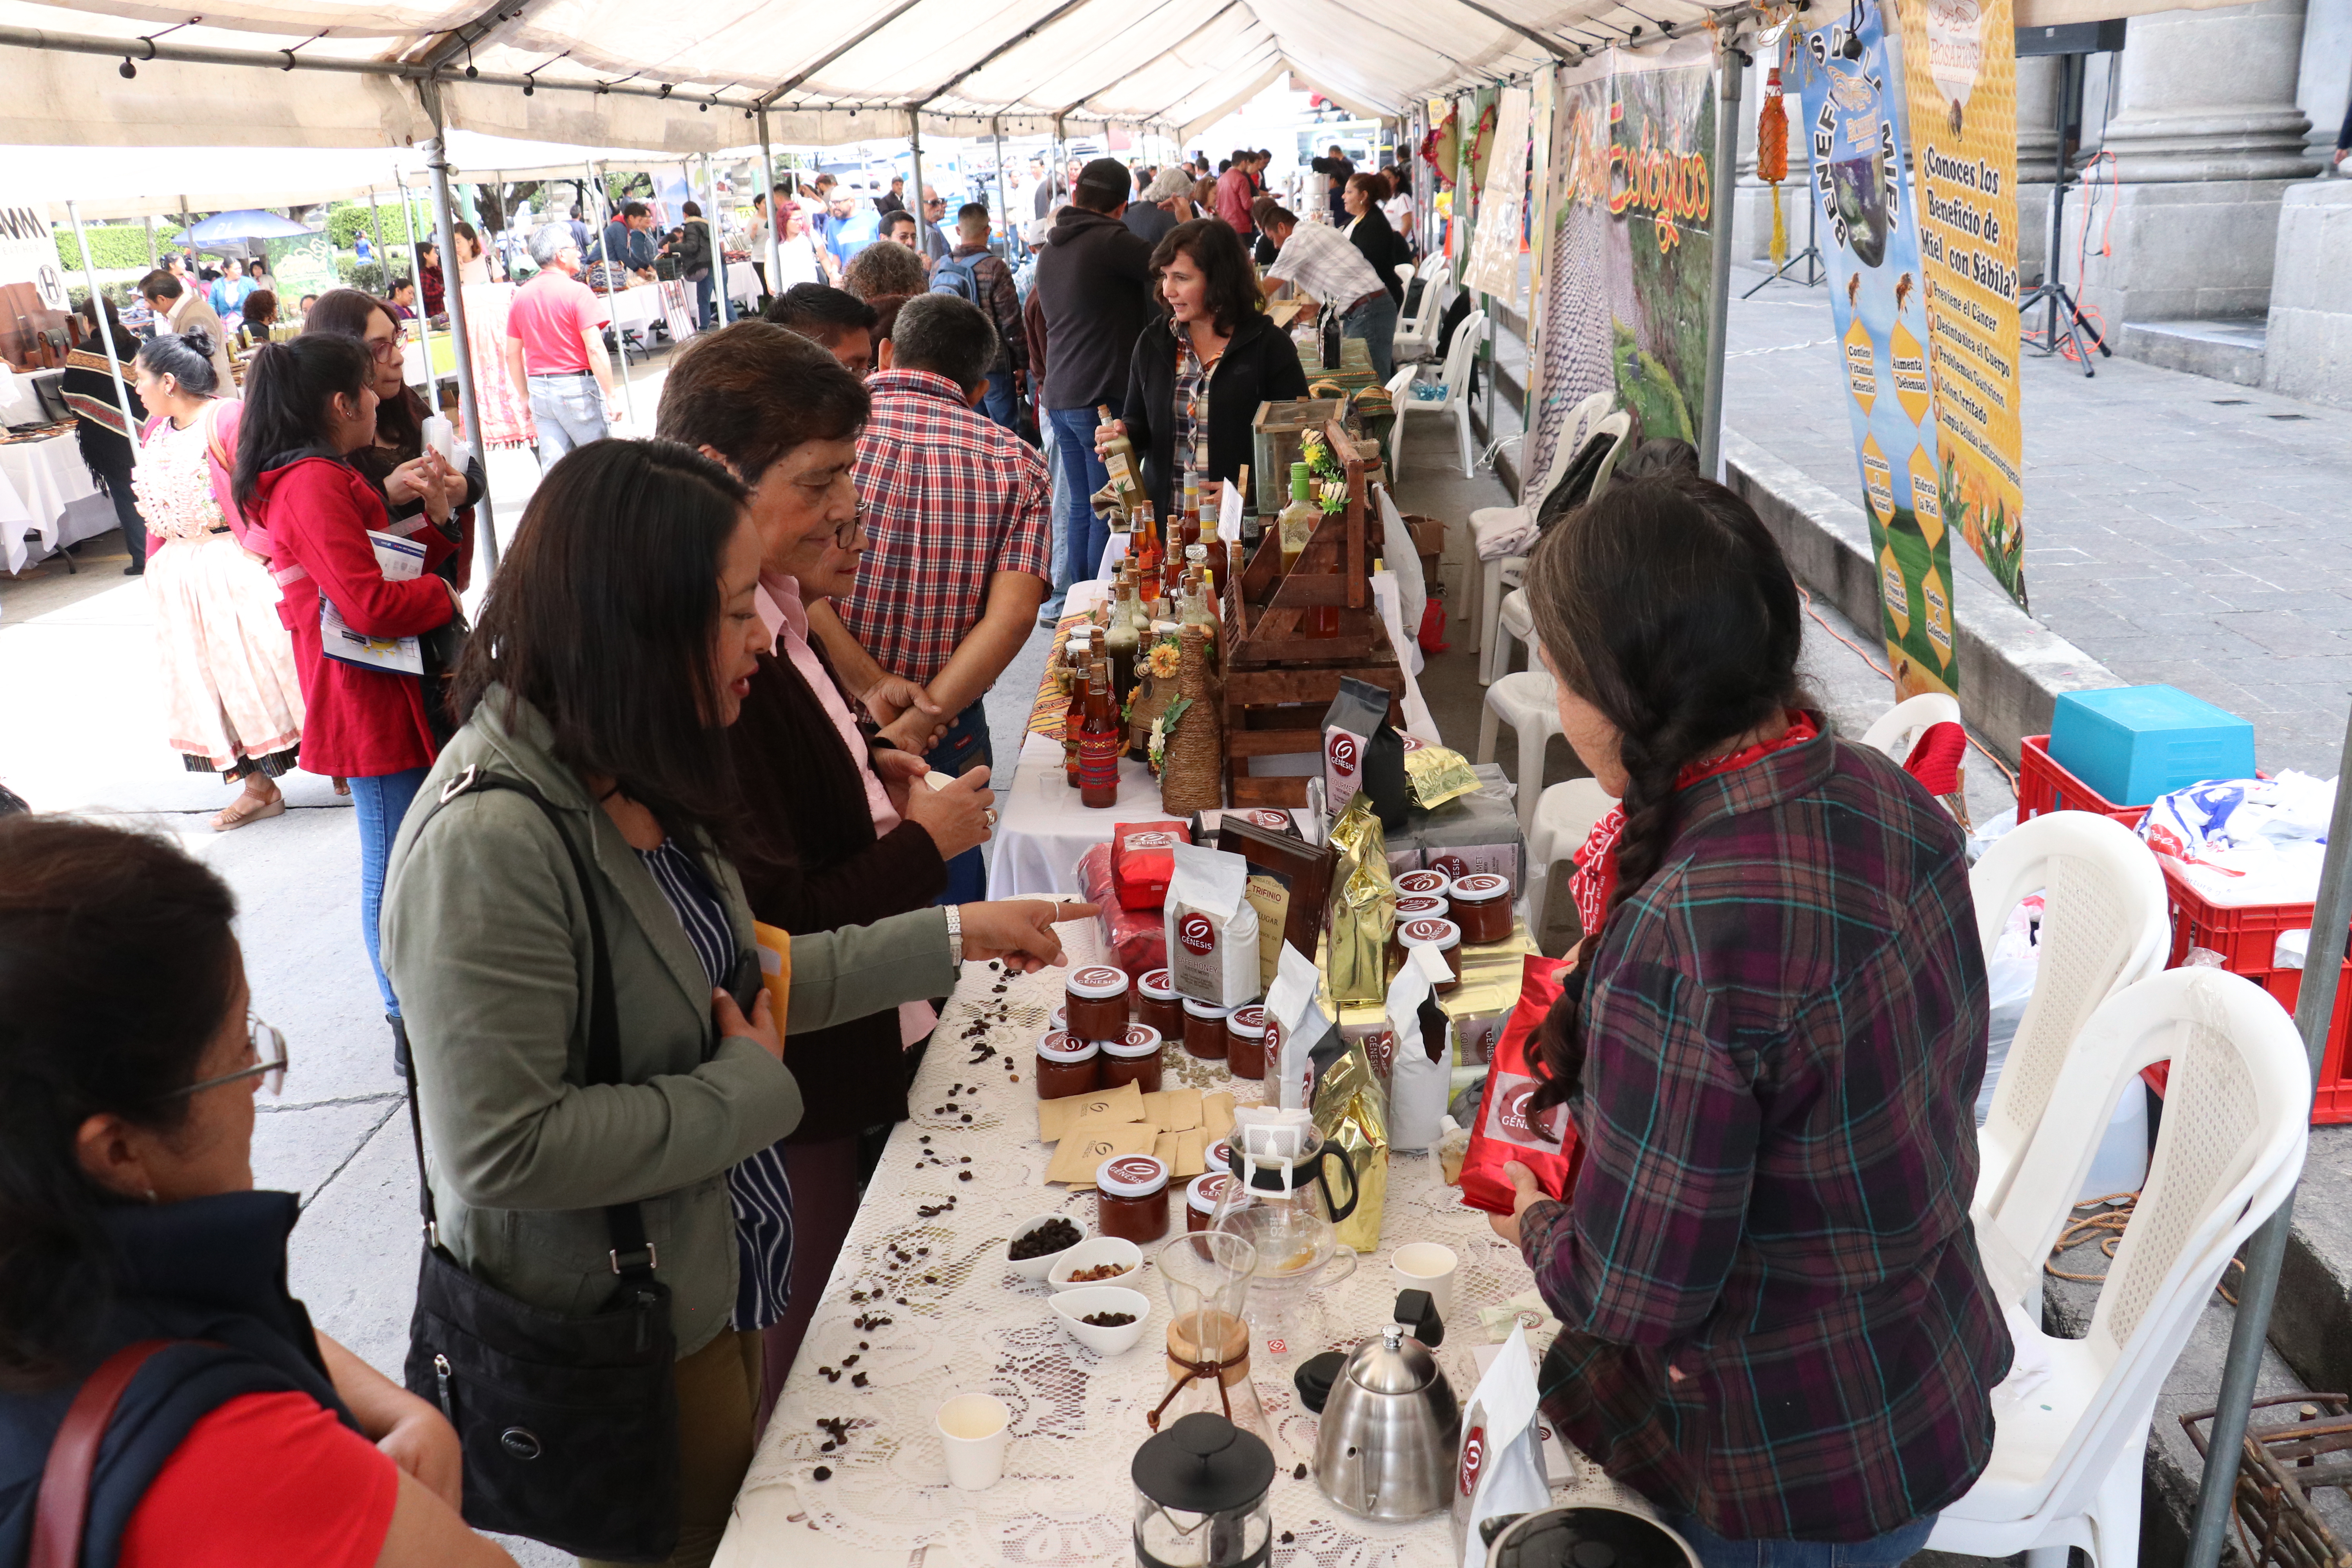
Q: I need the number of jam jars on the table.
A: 14